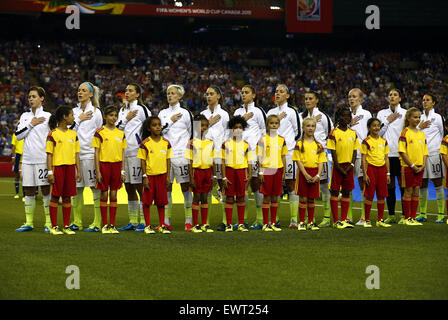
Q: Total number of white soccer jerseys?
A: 11